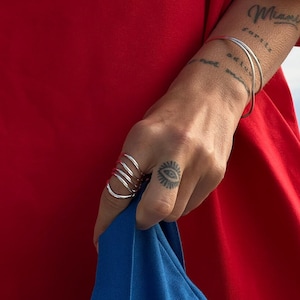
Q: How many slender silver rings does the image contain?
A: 5